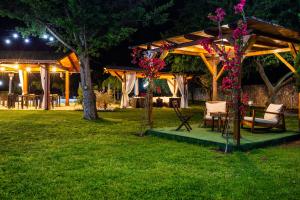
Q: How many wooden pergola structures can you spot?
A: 3